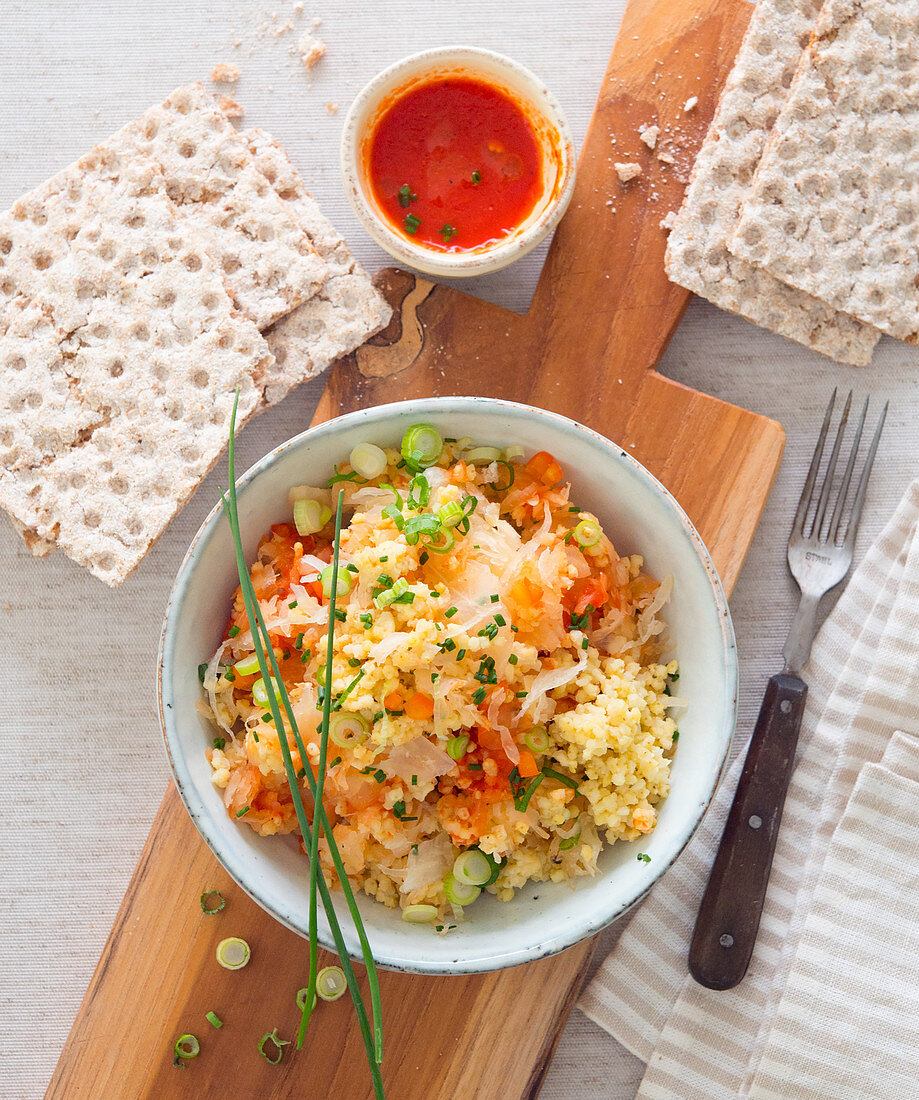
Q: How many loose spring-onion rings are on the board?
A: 6